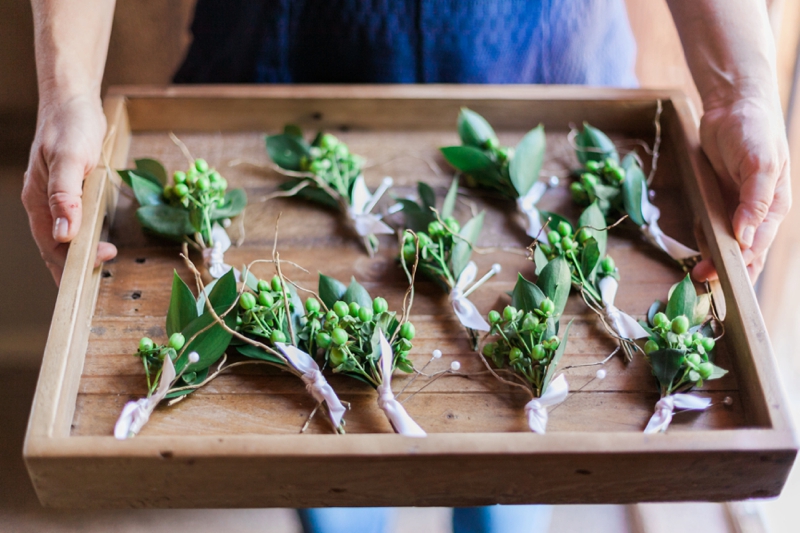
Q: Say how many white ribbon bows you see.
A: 11